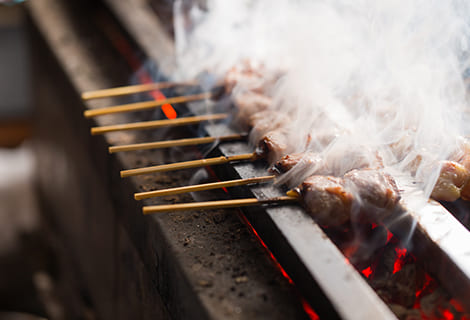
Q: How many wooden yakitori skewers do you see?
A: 7